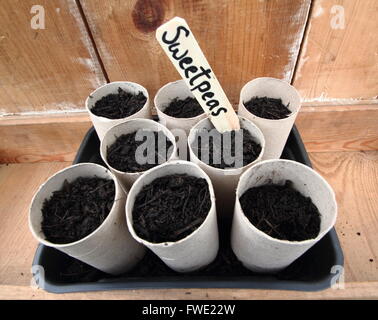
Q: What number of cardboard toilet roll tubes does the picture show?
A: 8